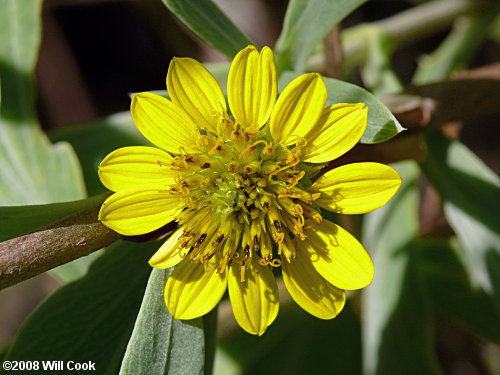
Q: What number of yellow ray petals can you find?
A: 13